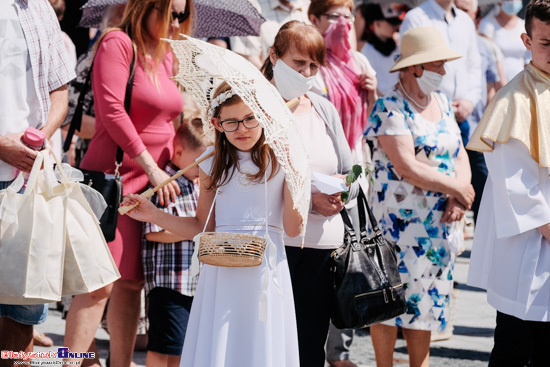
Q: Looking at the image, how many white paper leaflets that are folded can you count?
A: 1